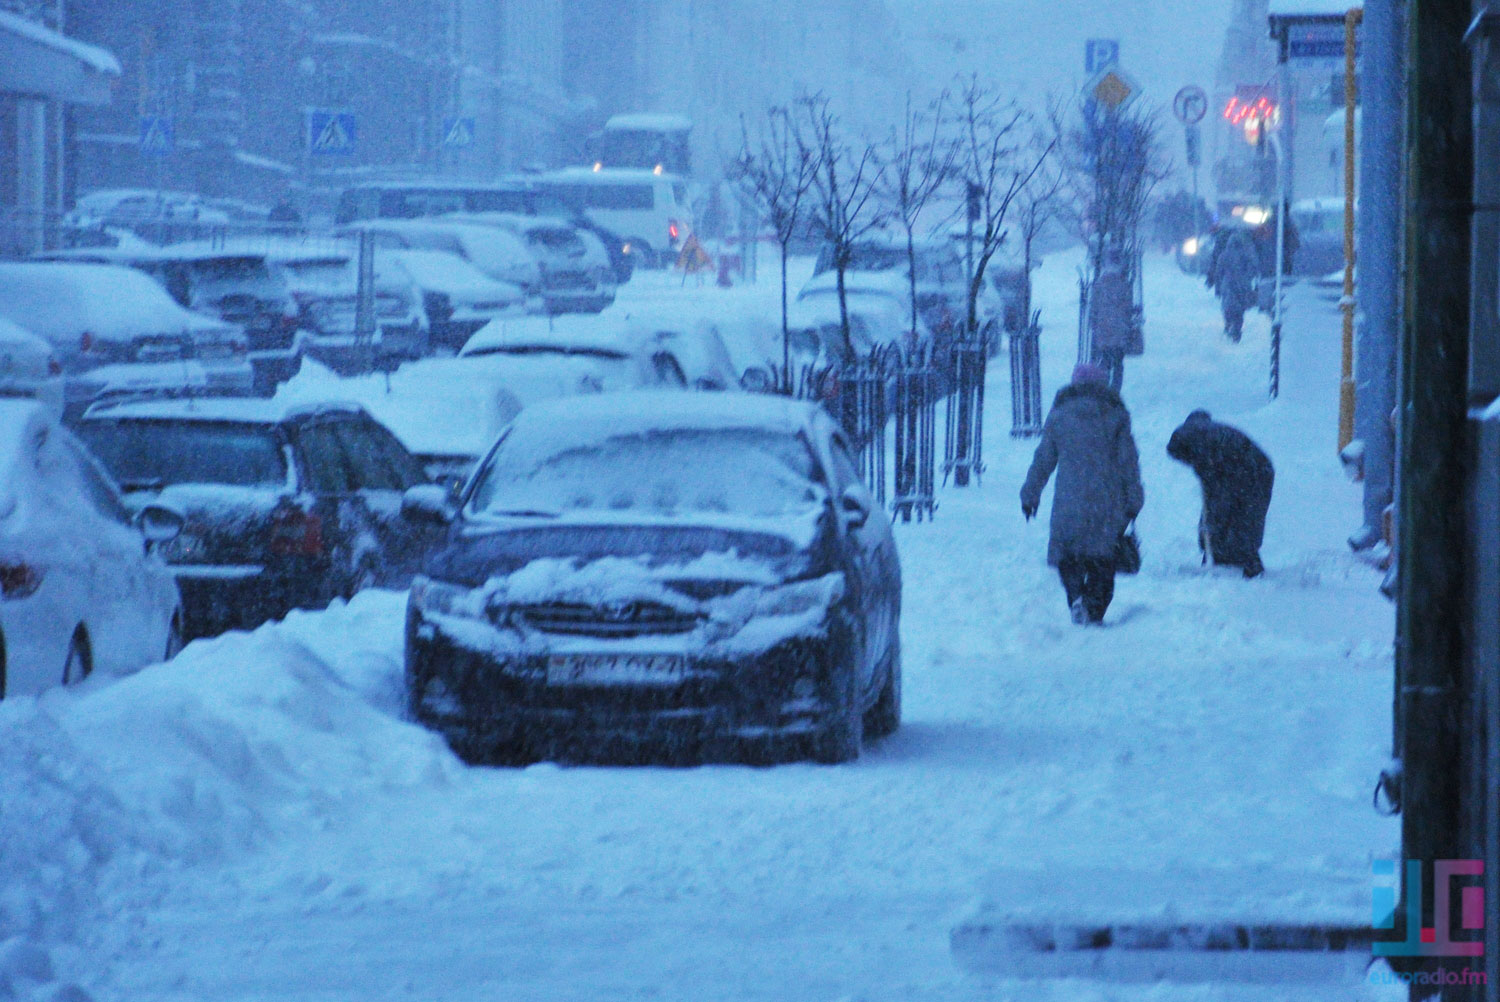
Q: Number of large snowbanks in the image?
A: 1